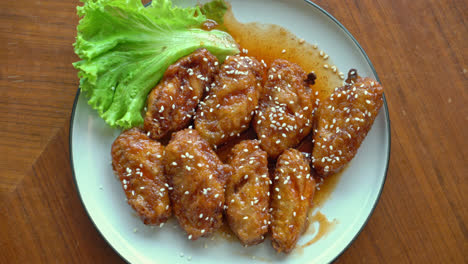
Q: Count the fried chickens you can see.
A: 8